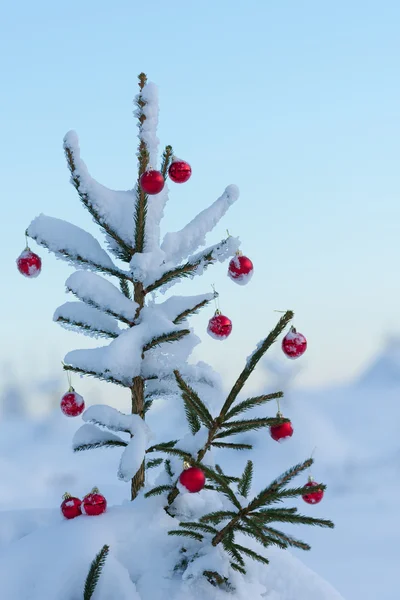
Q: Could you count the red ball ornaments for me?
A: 12